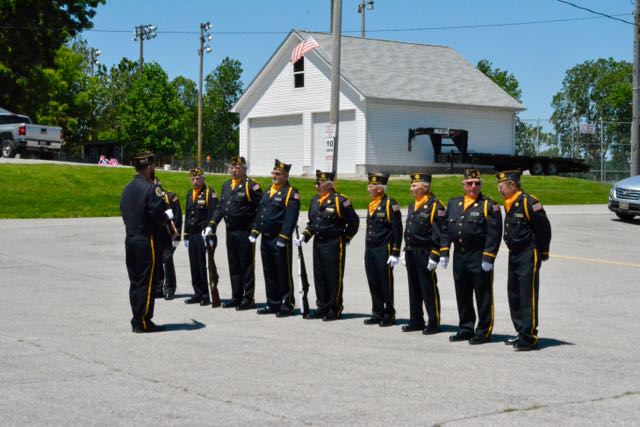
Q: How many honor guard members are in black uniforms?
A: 10